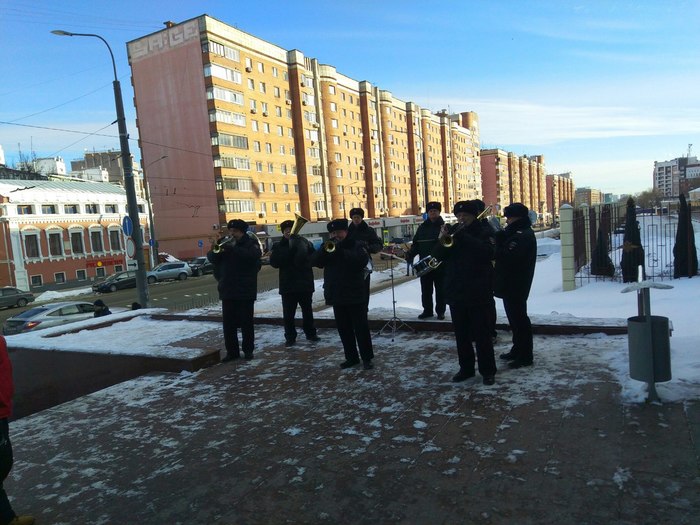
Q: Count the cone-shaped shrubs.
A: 3